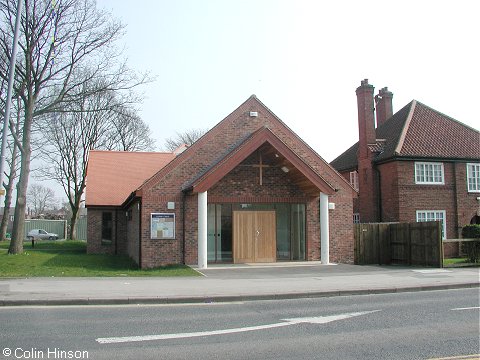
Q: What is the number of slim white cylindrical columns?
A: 2